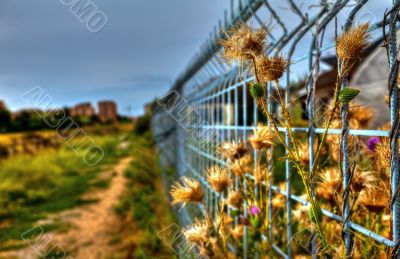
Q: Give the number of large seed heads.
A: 3